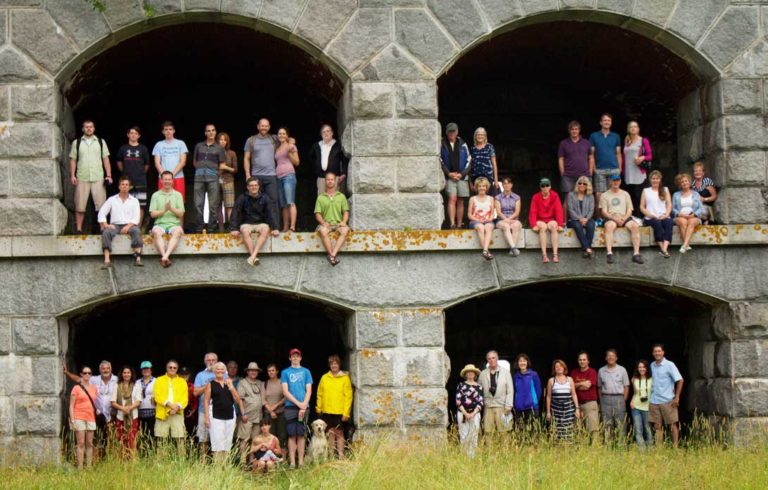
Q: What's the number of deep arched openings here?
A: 4